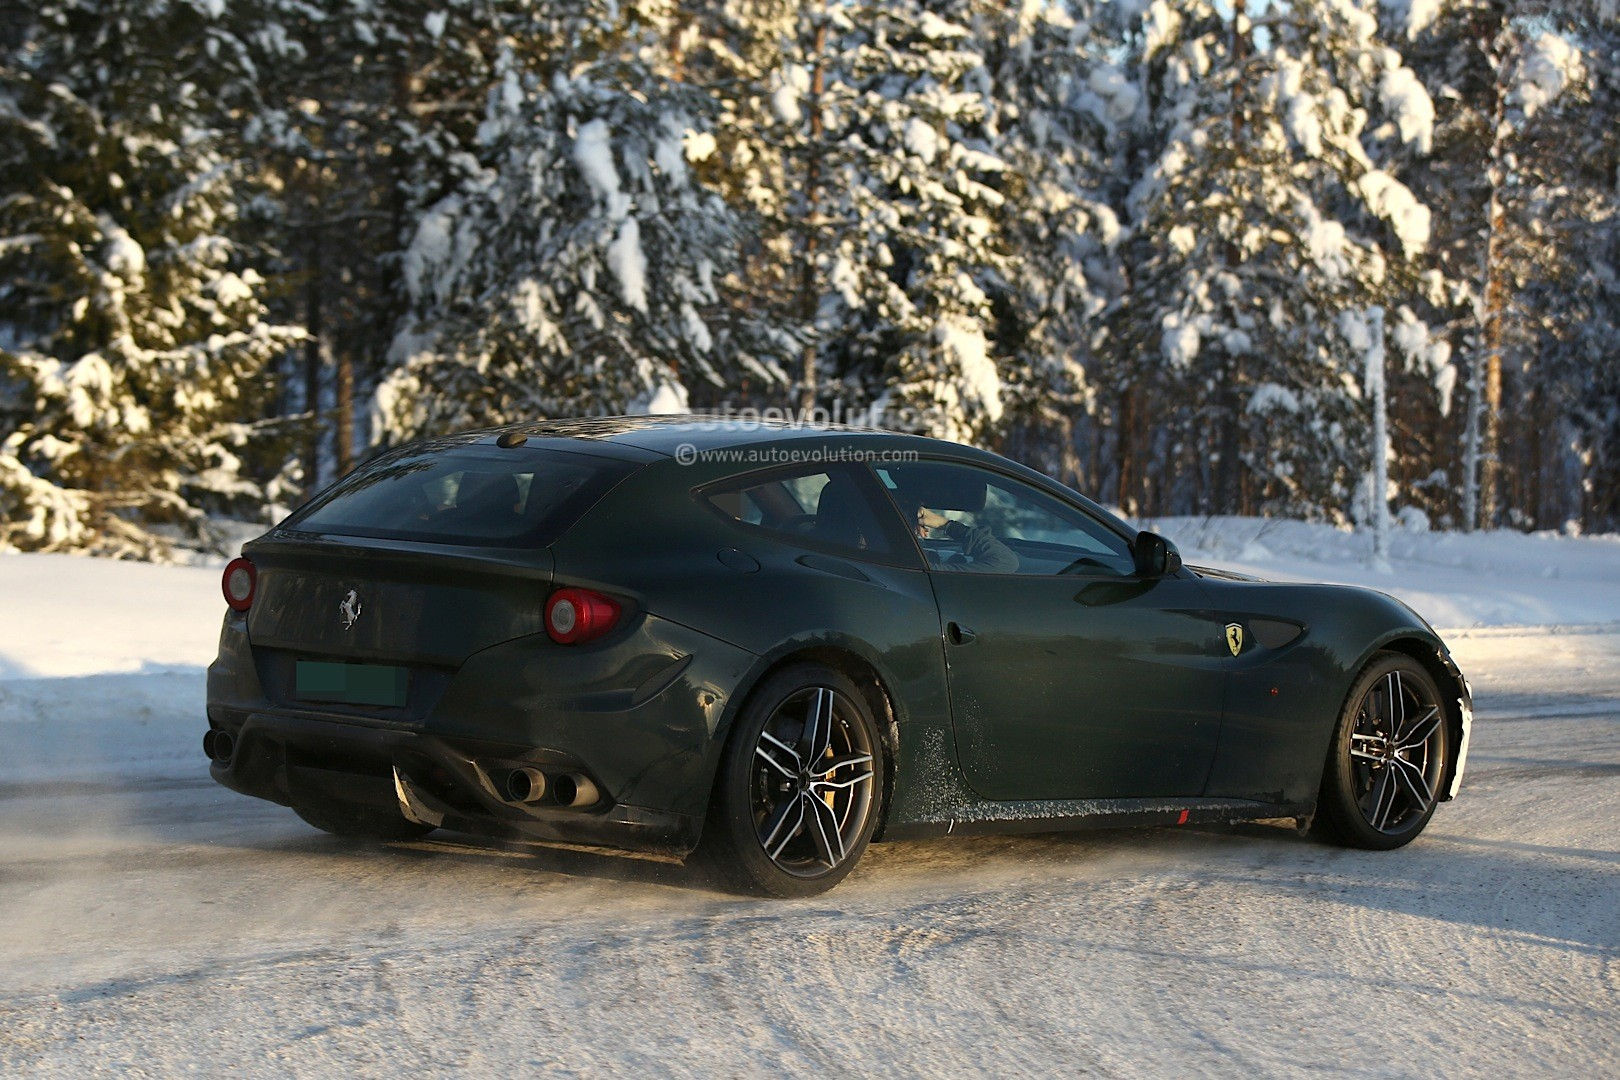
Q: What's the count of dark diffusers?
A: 1